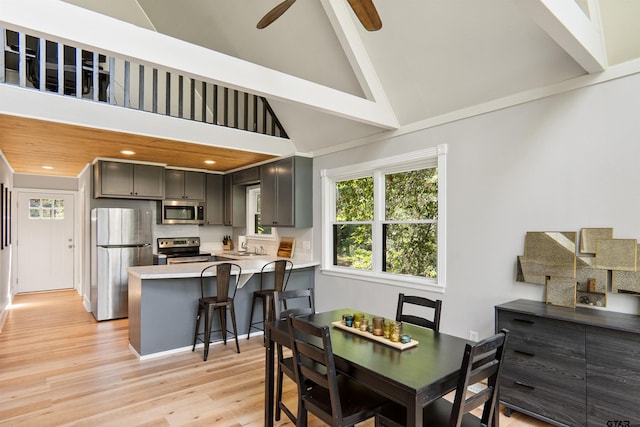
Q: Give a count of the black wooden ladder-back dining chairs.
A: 4